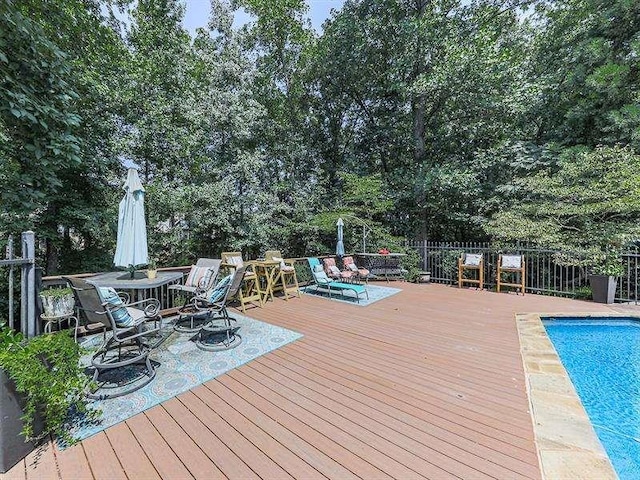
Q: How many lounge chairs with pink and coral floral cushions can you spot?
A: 2